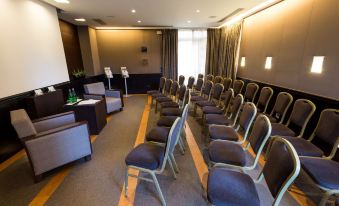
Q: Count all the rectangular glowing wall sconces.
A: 3